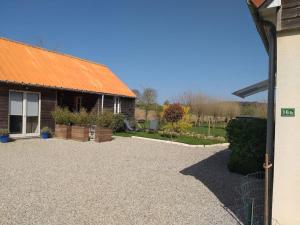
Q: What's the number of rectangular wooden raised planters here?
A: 3